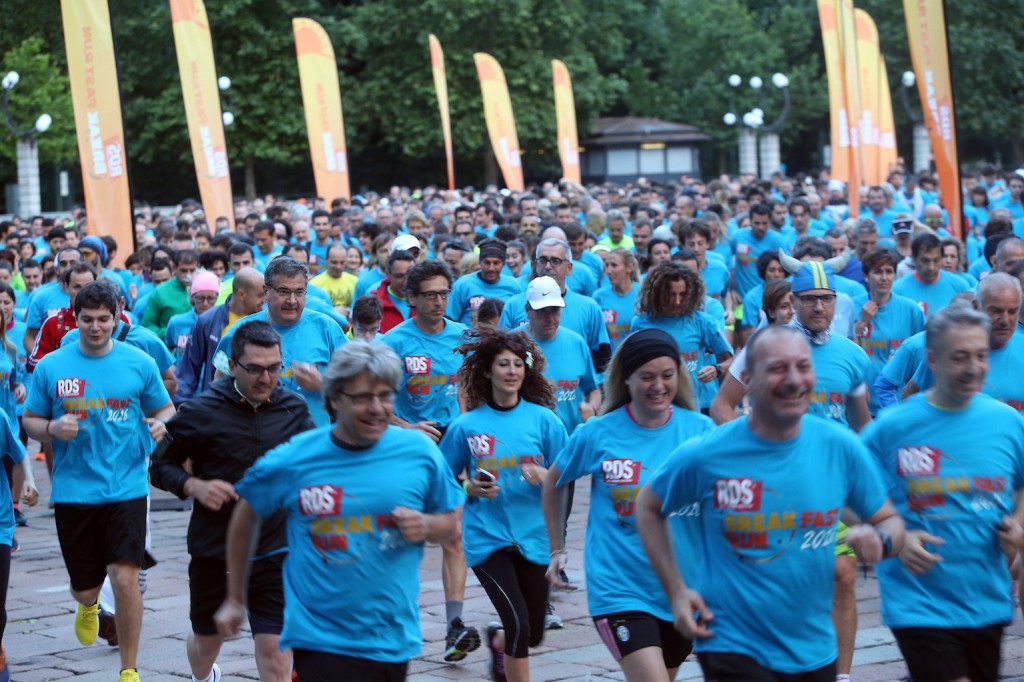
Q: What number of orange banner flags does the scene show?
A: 11